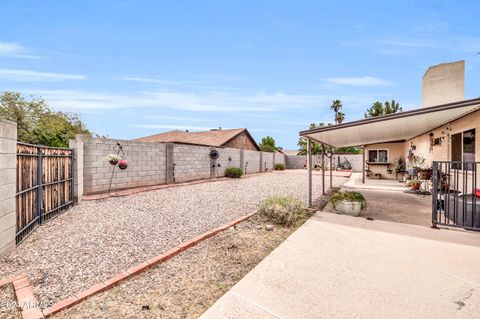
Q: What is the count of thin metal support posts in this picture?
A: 4